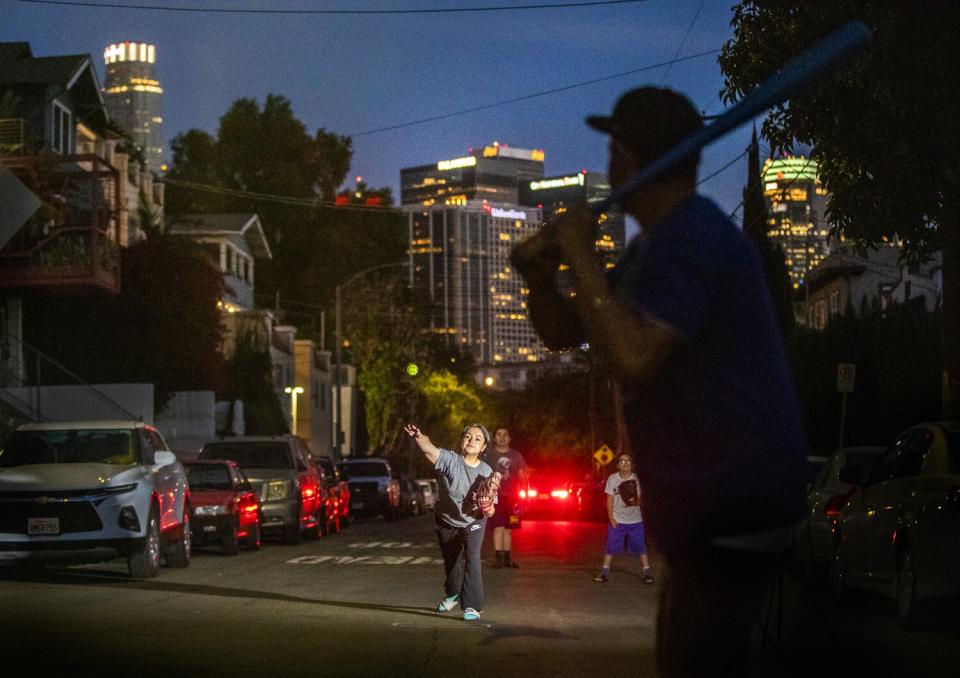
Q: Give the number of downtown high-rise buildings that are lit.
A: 5